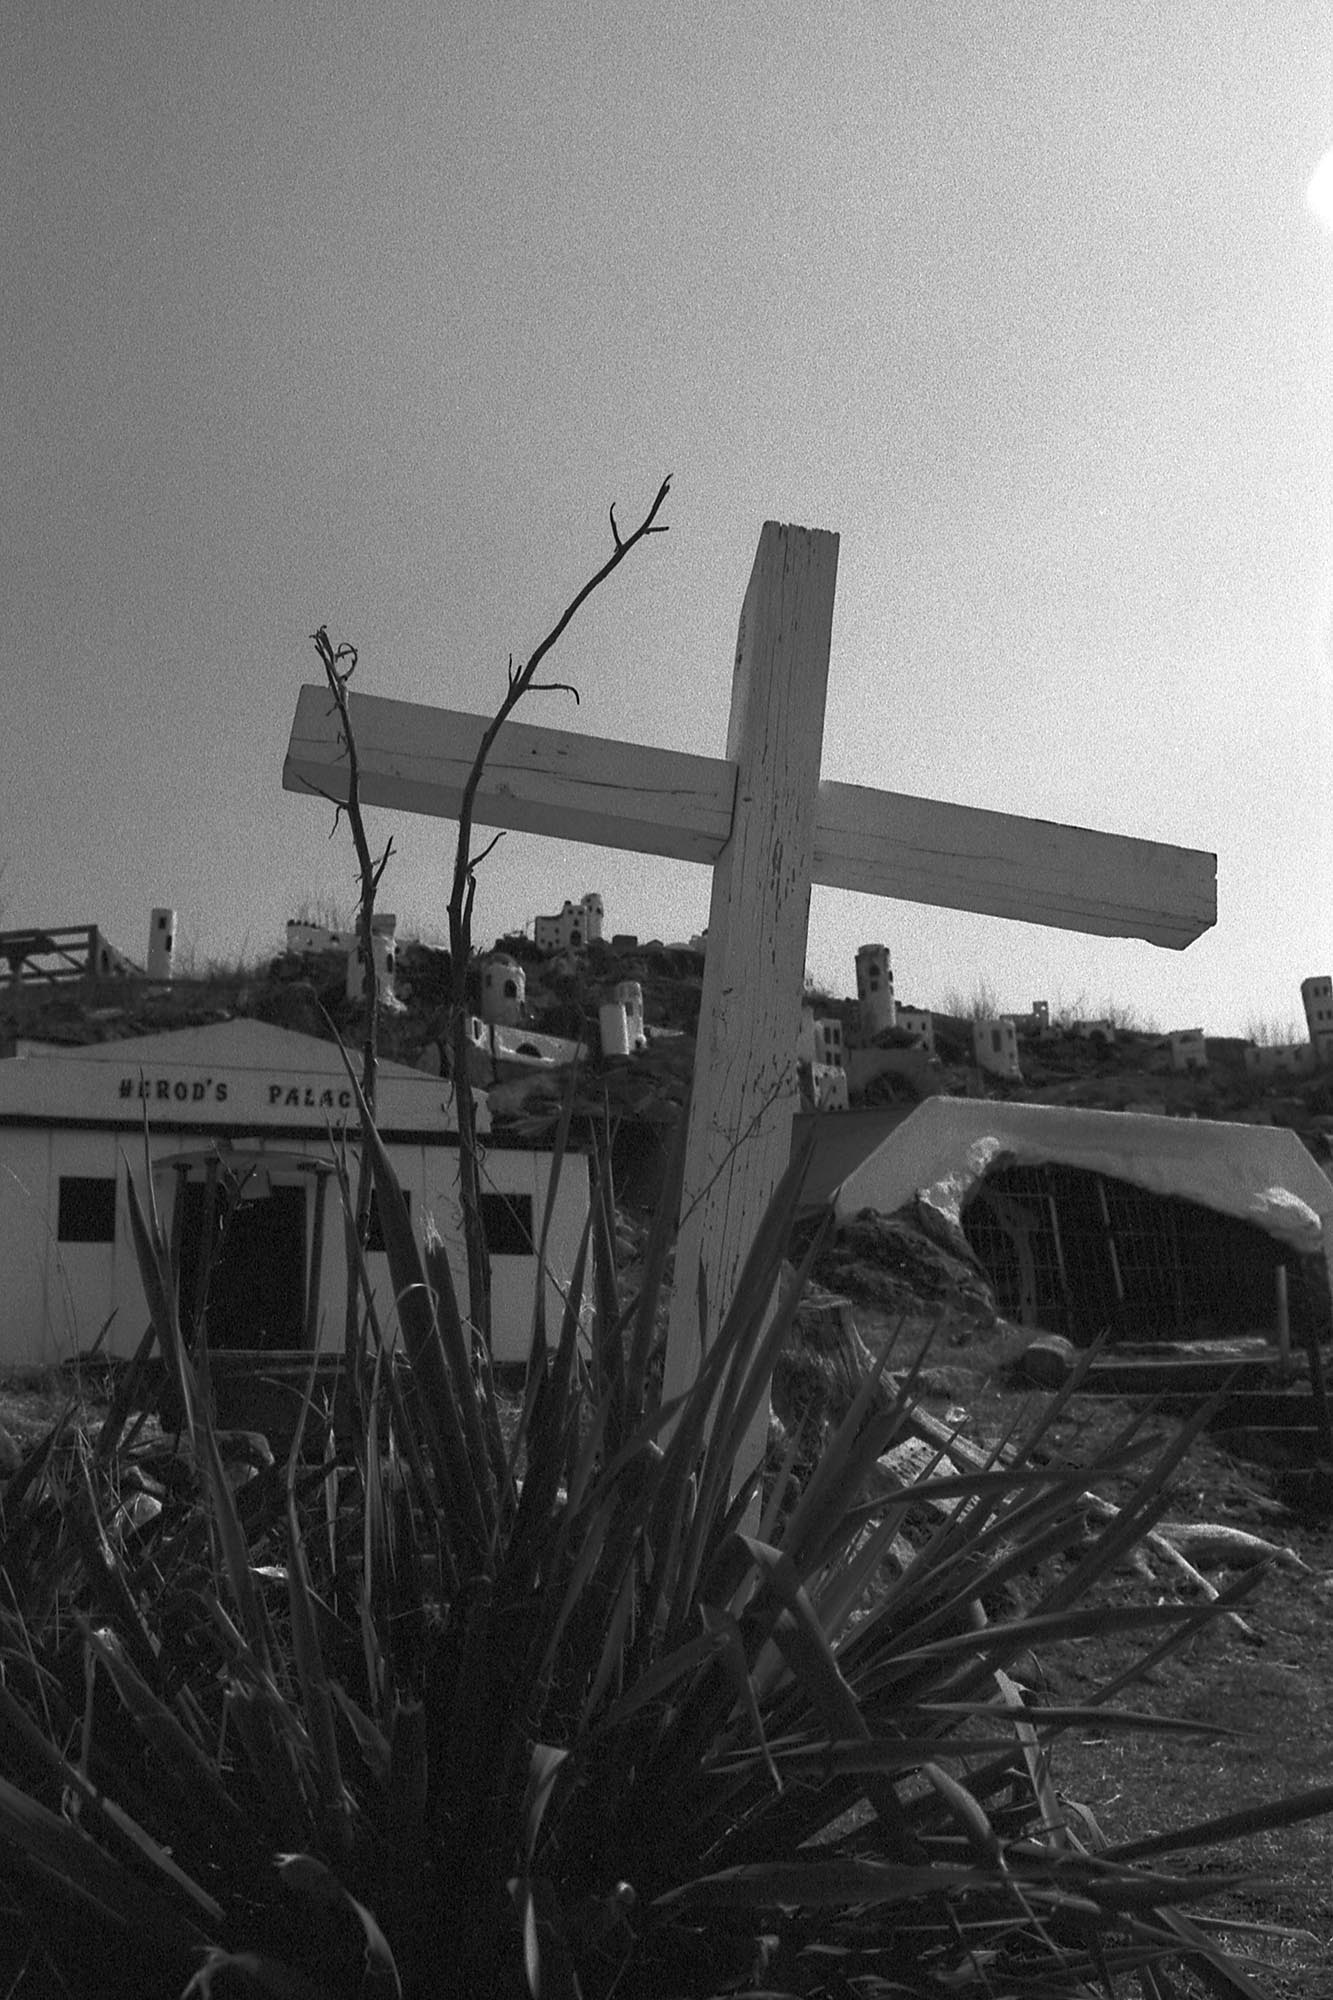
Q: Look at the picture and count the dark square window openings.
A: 3